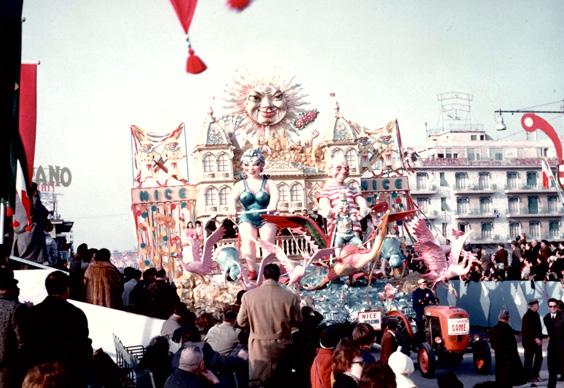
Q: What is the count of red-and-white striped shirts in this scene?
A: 1